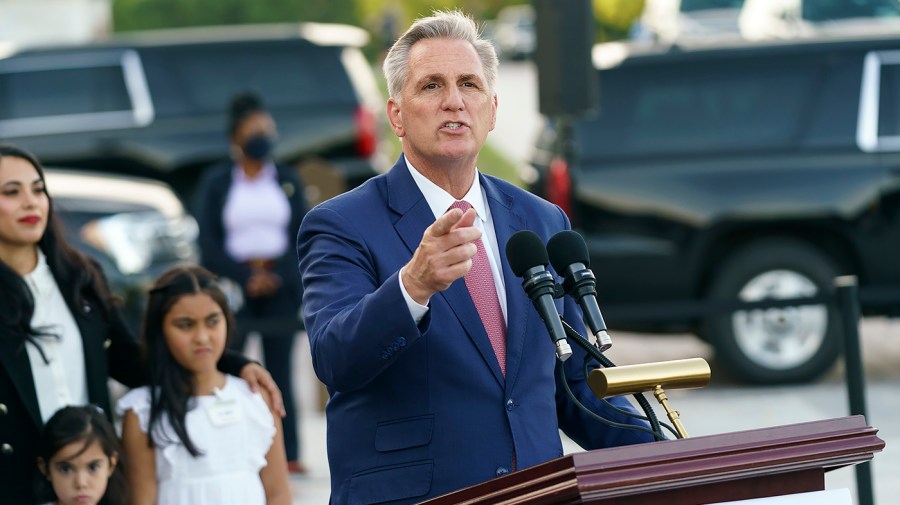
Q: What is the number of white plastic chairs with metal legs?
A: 0